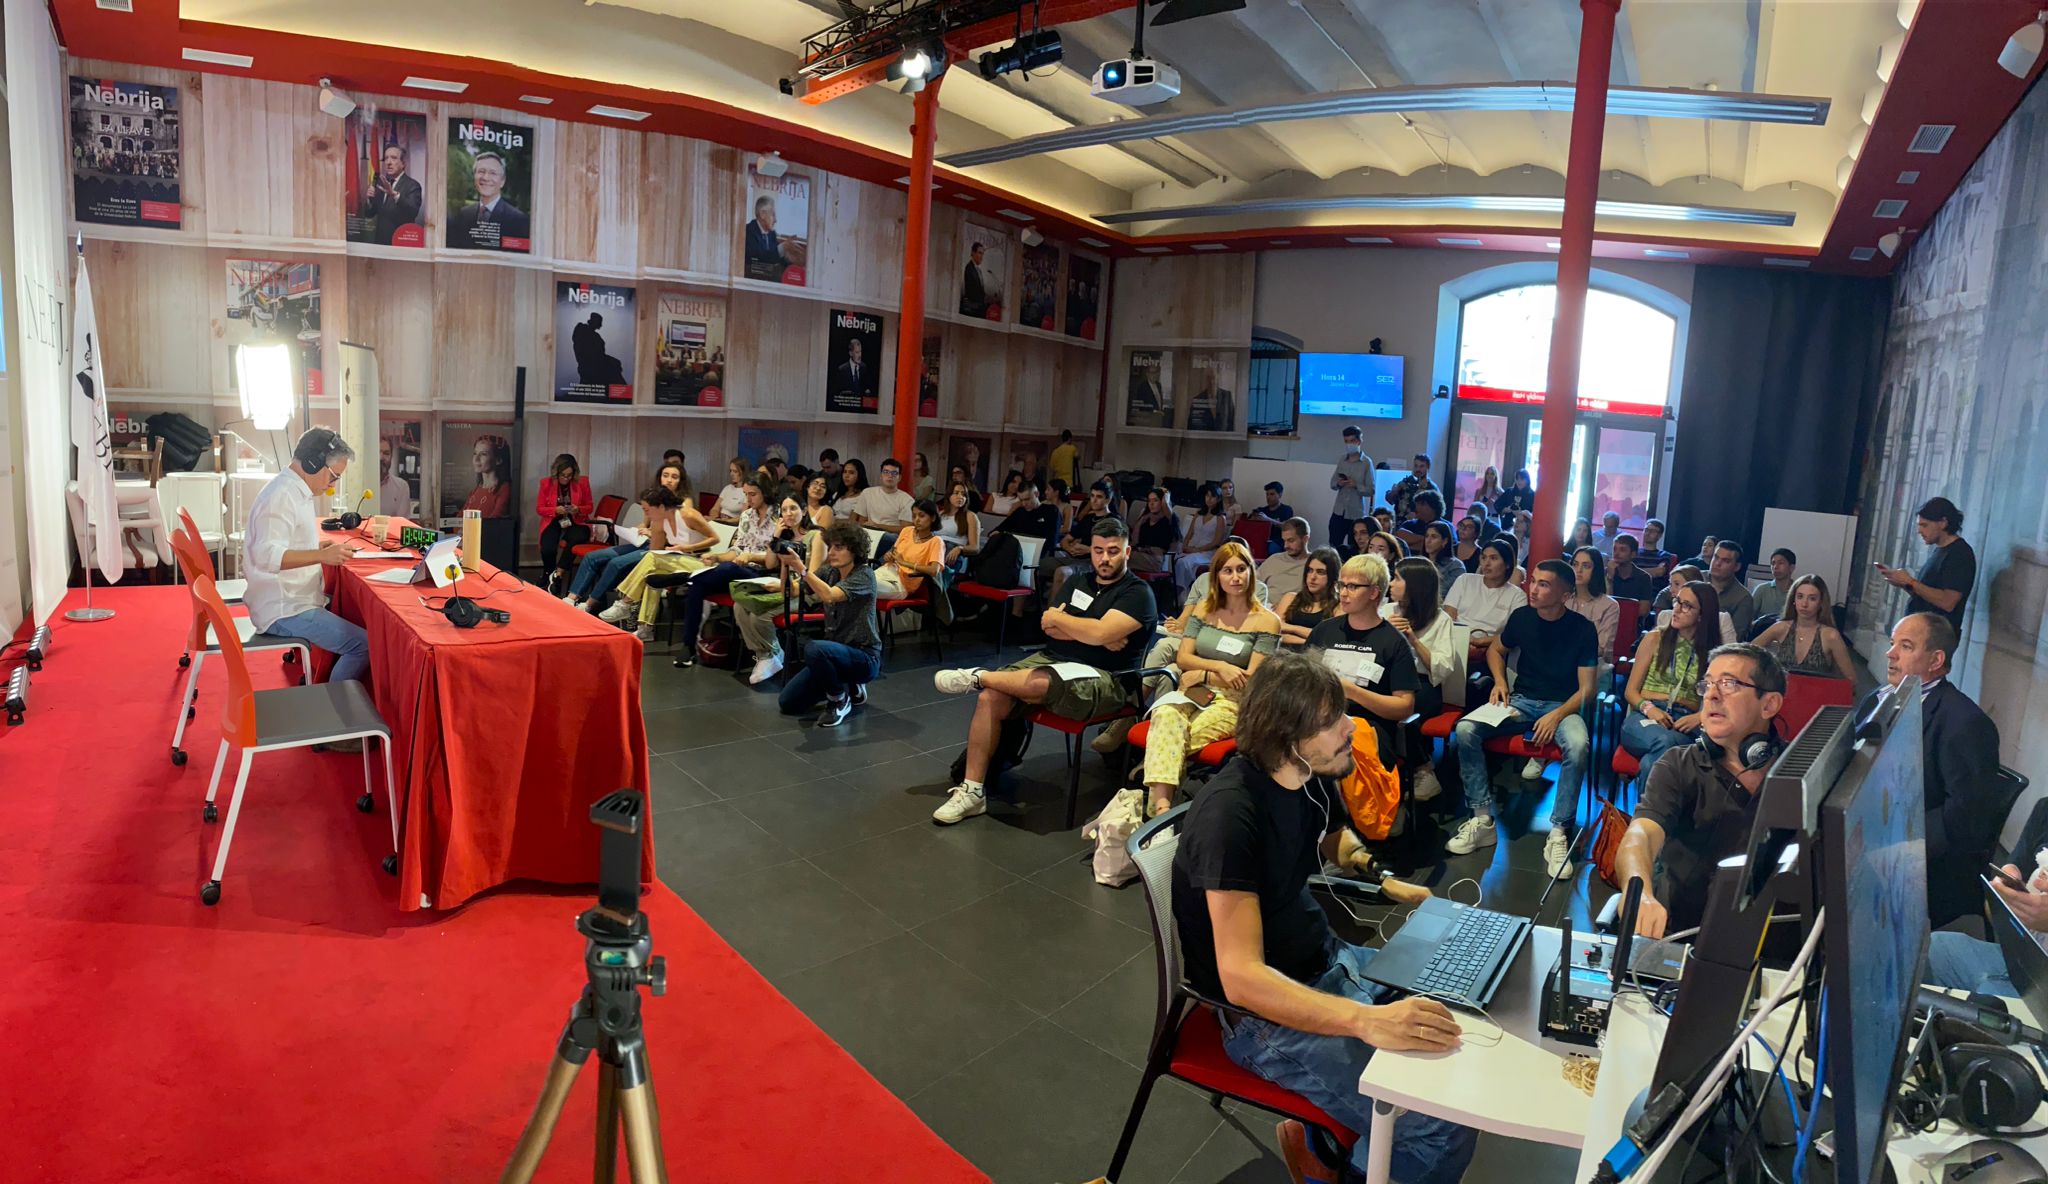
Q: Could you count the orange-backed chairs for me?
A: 3